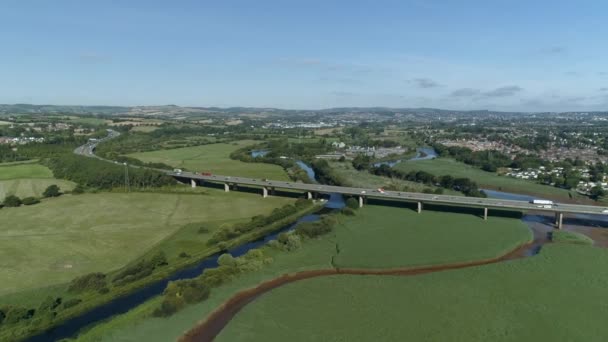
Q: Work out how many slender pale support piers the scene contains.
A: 8